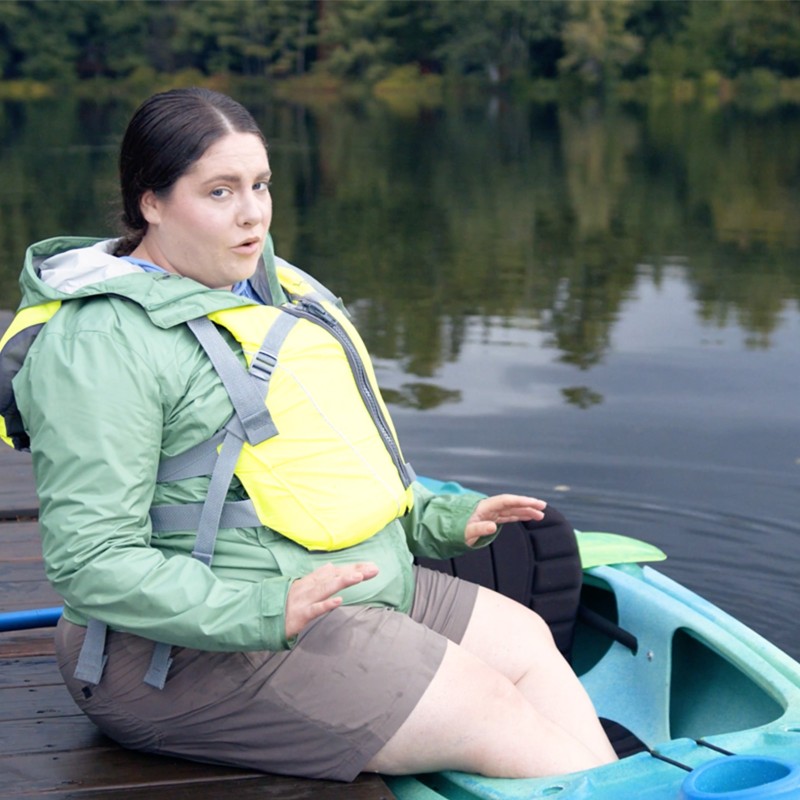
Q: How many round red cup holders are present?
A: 0